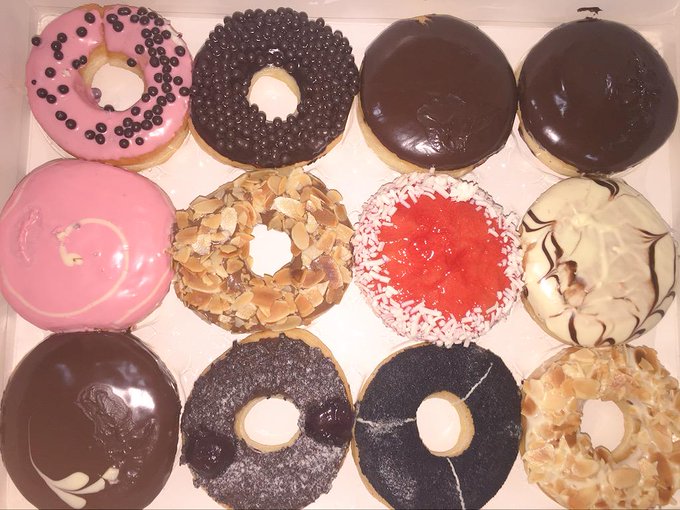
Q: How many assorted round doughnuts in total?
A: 12